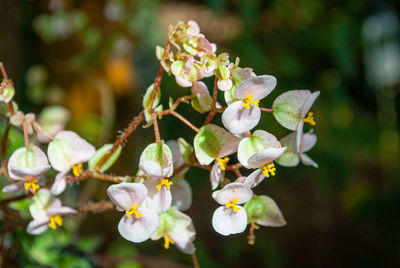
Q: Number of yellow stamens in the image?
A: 11